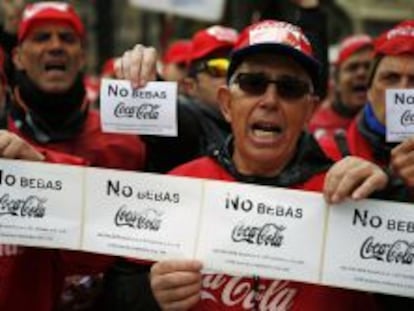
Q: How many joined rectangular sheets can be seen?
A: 4